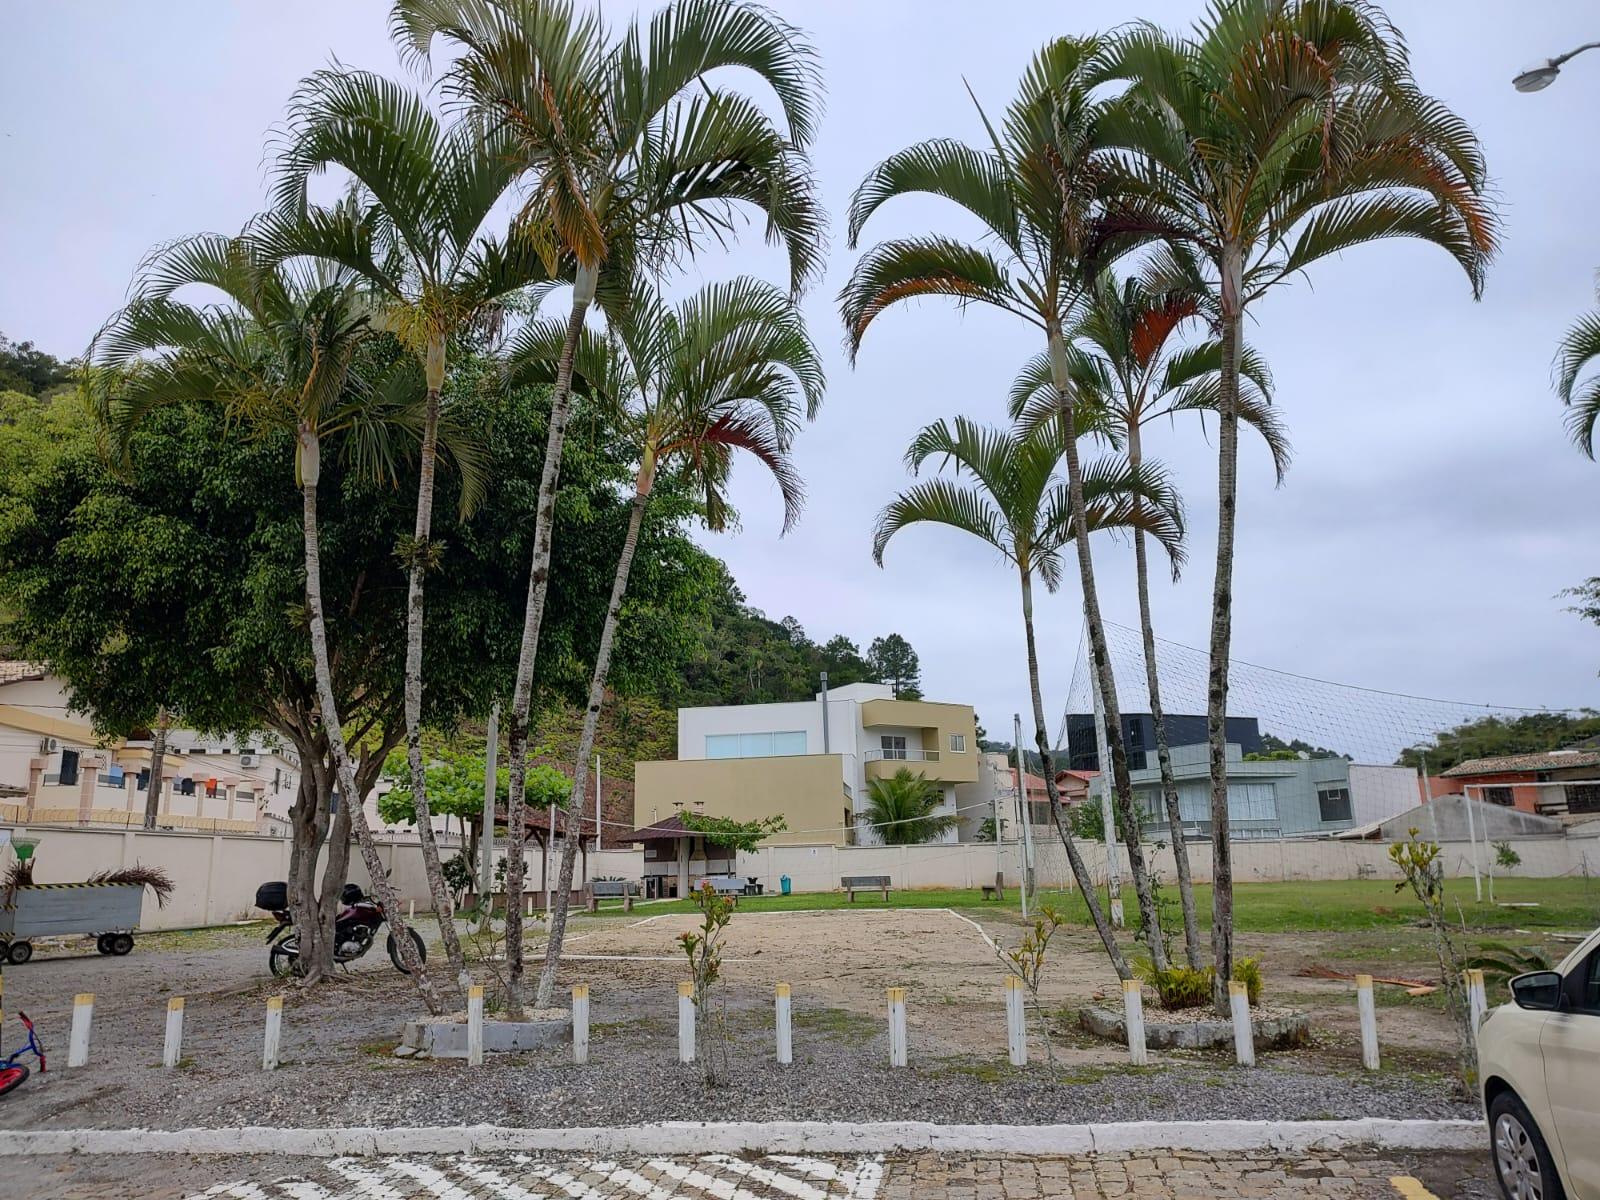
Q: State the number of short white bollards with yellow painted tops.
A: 13